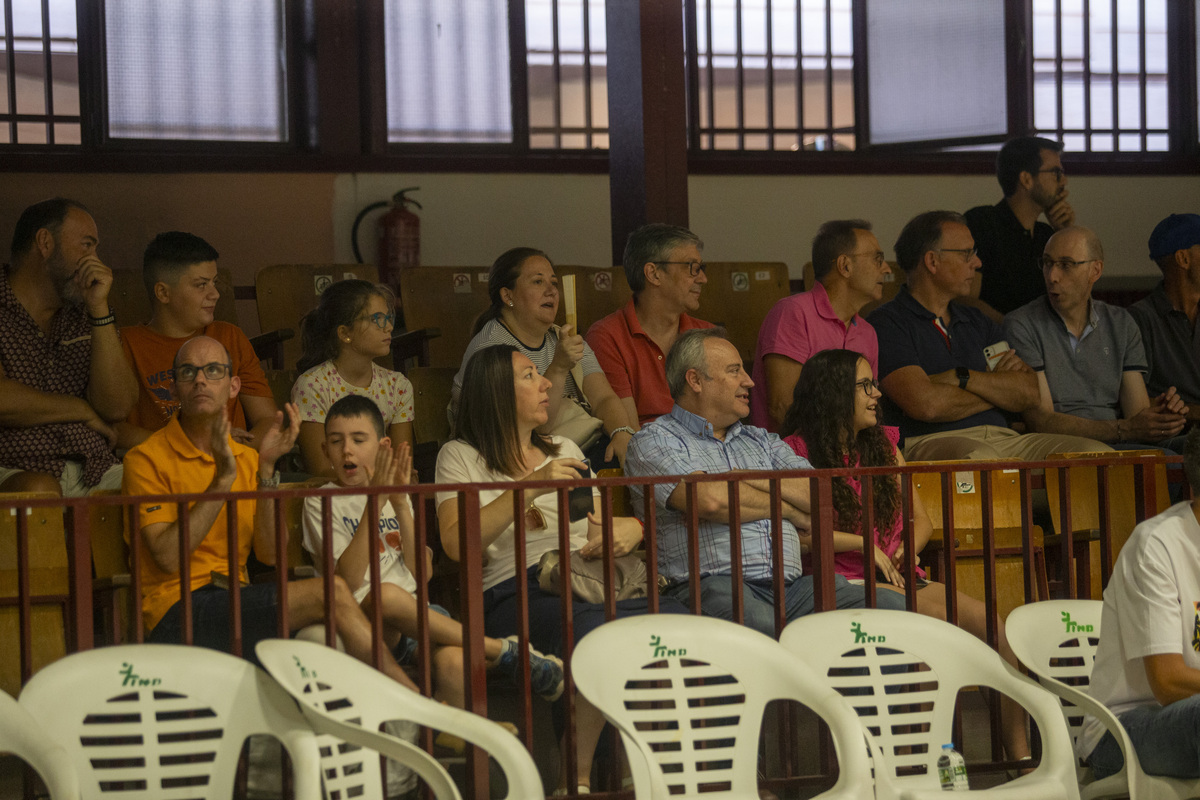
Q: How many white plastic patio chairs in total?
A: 6